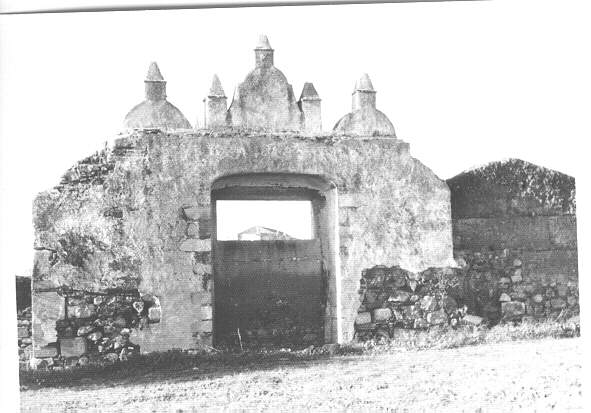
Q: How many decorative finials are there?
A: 5